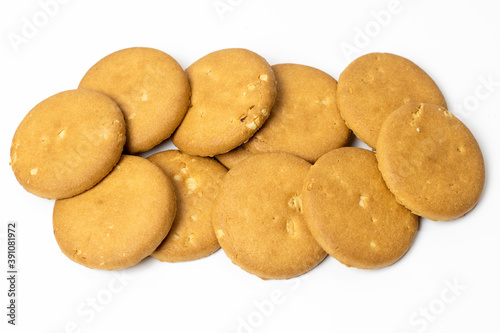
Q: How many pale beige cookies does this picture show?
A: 10